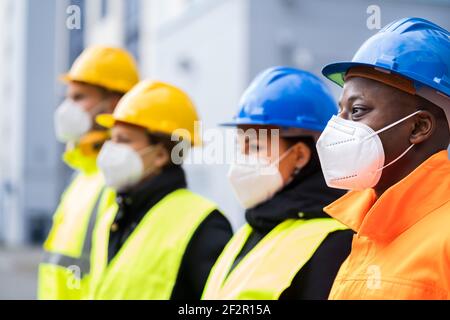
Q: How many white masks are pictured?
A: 4